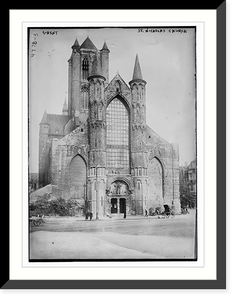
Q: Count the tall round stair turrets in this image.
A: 2